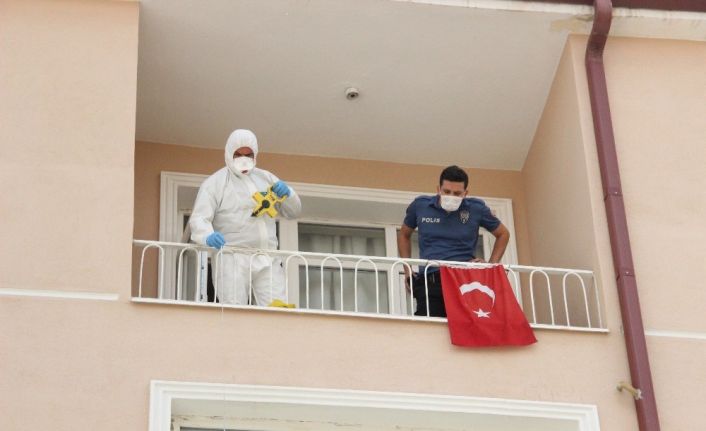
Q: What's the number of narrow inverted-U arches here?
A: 12